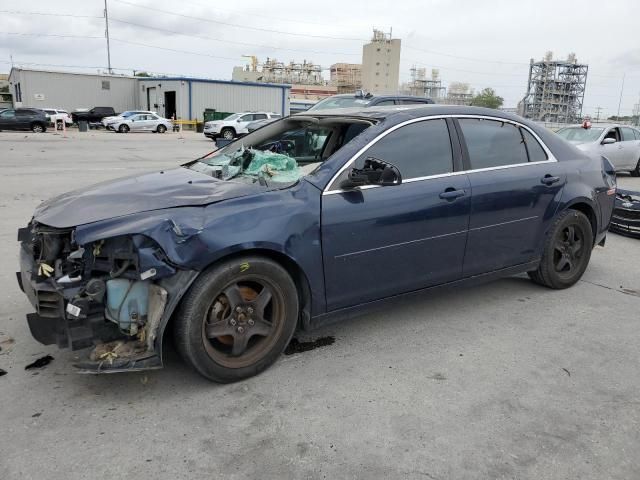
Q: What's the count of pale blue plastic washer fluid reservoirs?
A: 1